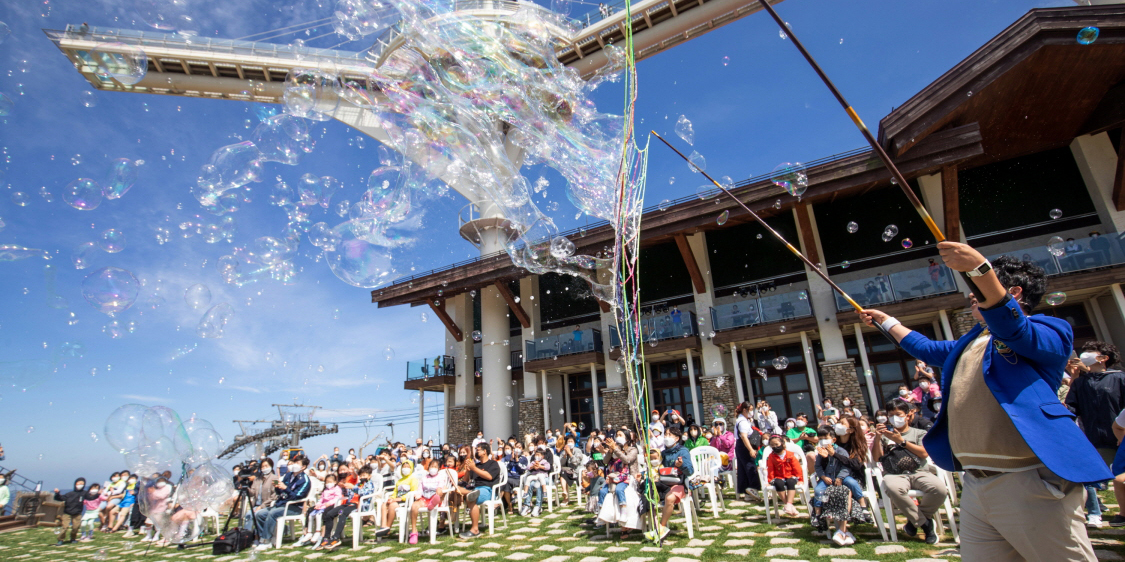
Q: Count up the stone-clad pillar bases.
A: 6